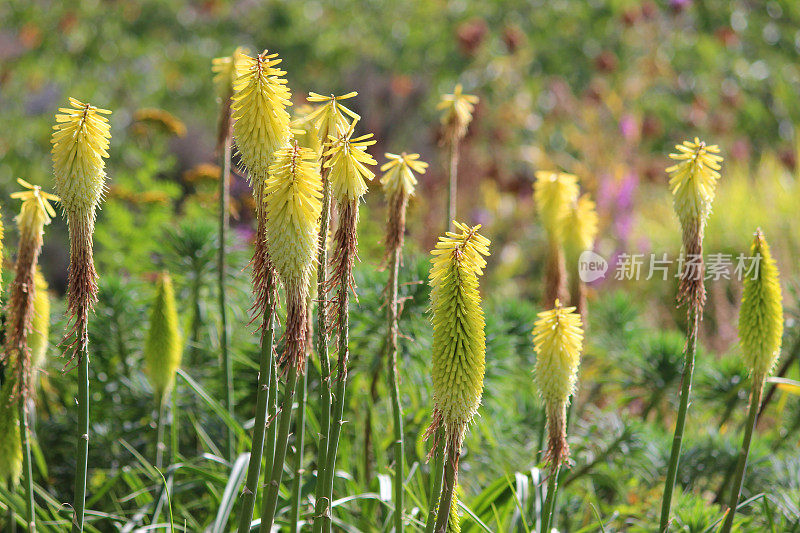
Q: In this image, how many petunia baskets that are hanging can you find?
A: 0